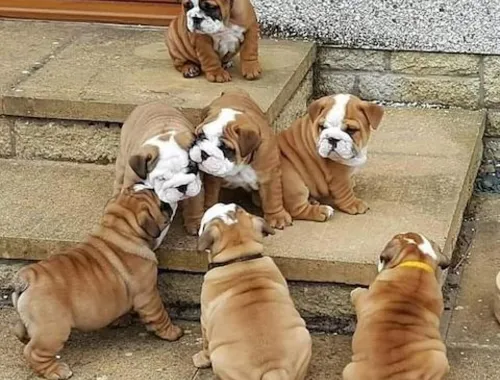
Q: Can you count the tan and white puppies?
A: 7